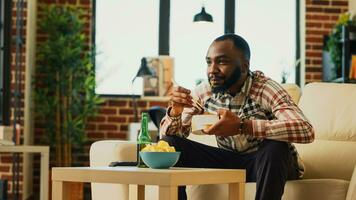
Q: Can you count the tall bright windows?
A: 3